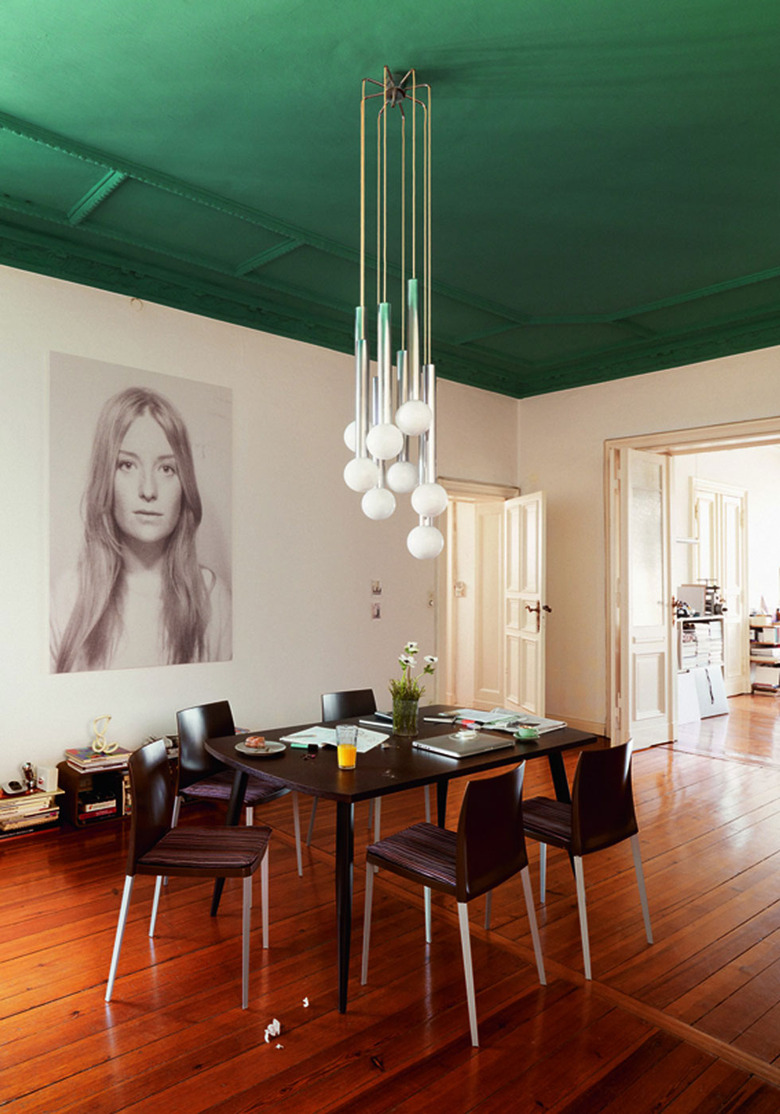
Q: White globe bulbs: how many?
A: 8